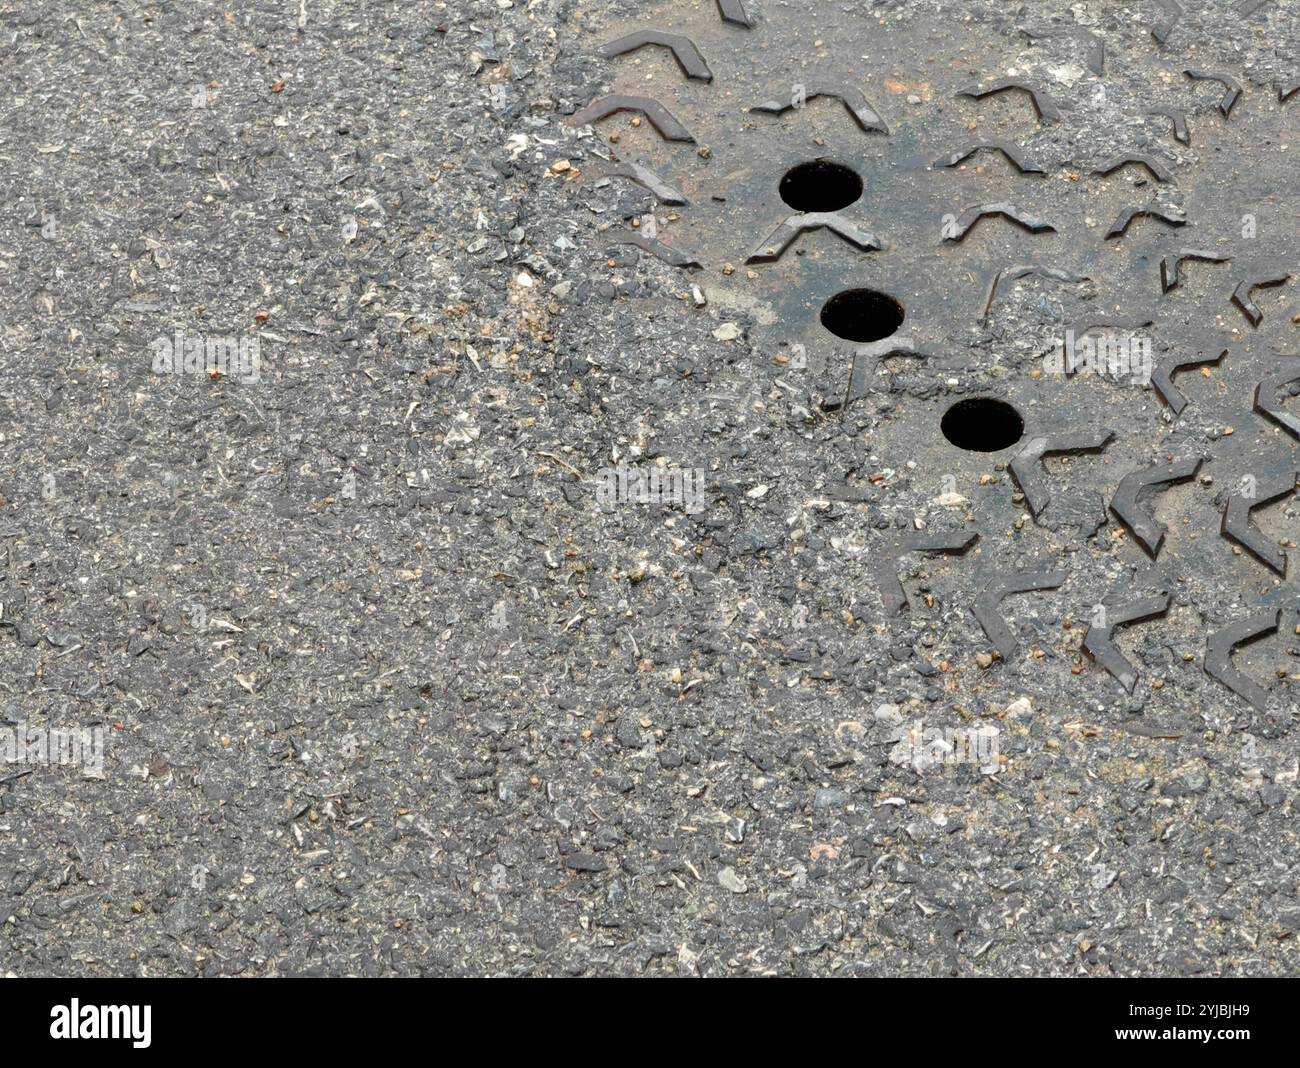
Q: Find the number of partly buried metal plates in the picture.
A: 1